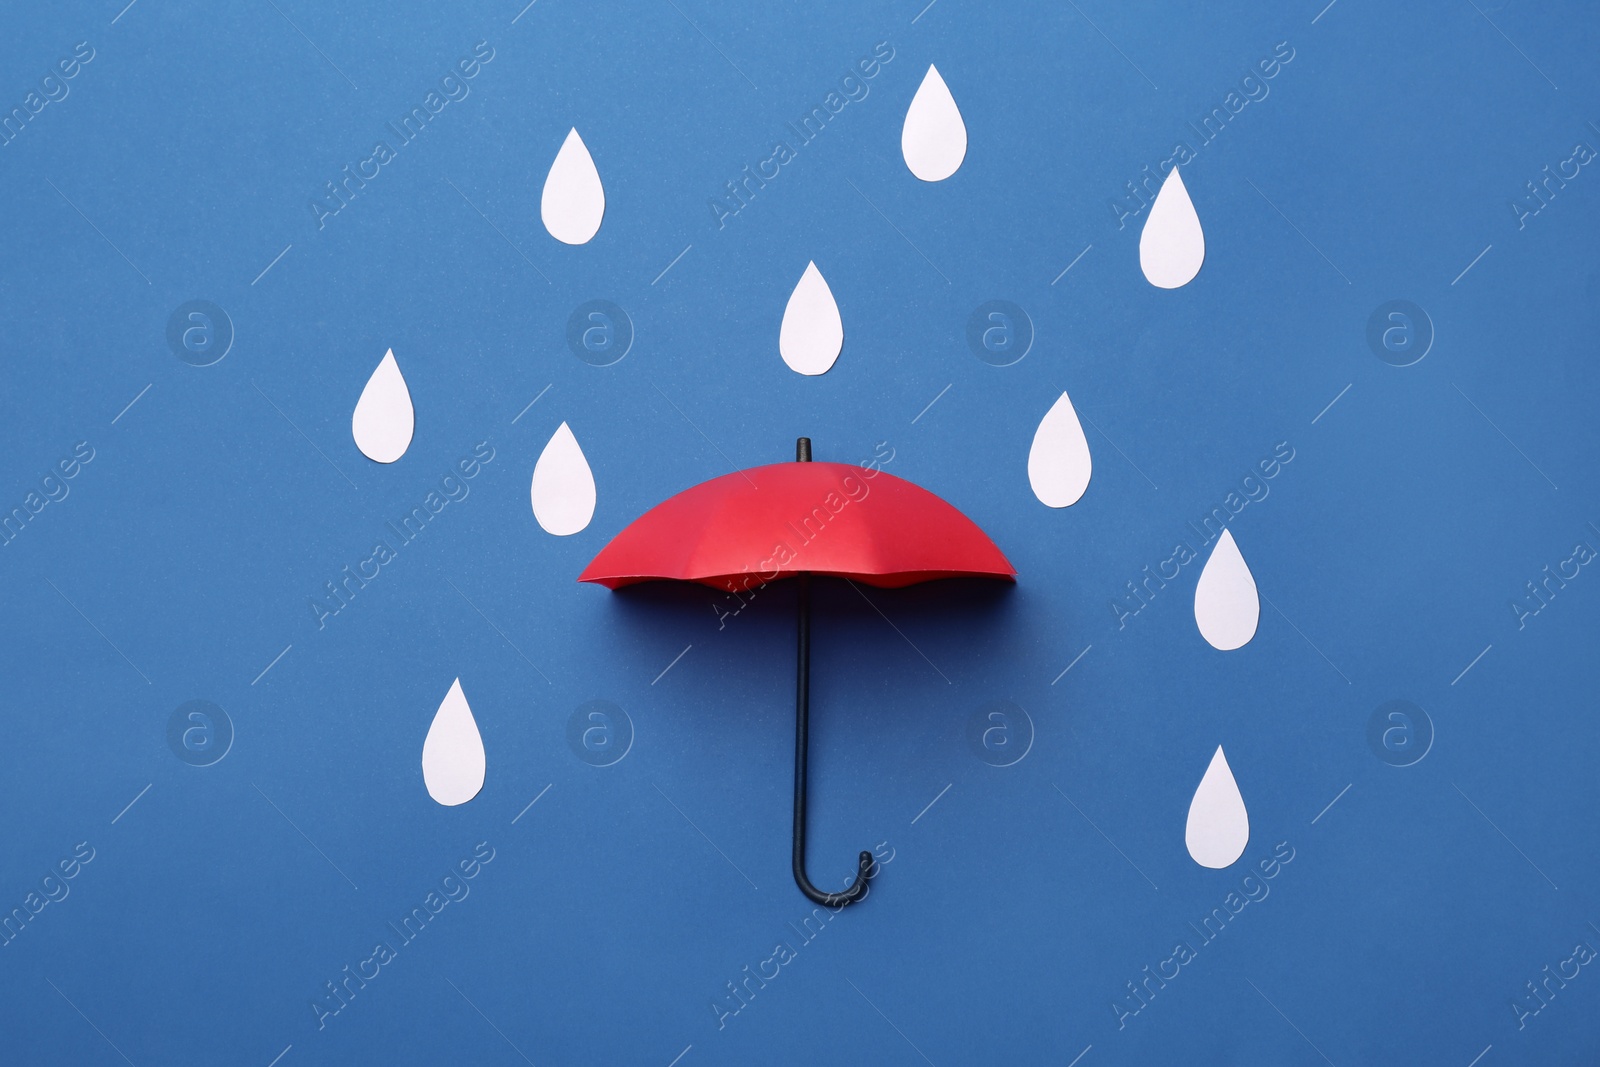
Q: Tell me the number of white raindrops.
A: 10